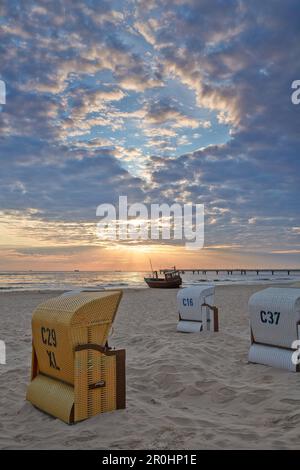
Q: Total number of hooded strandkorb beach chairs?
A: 3